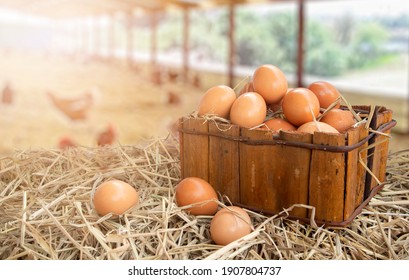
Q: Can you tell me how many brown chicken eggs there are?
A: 13